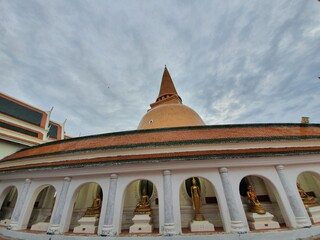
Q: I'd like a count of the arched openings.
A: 7